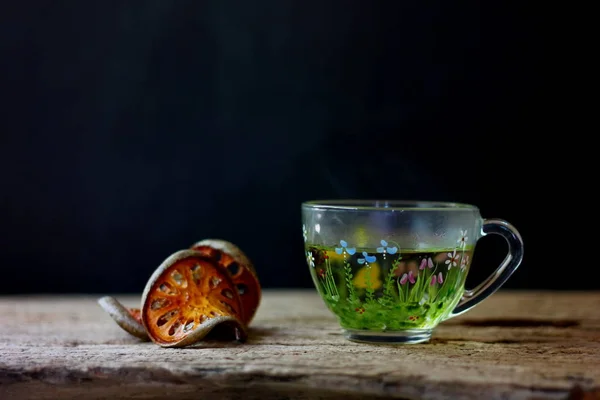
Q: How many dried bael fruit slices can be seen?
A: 3